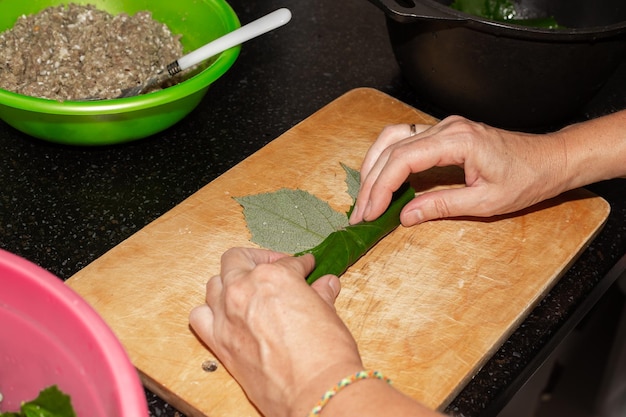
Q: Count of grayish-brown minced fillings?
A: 1